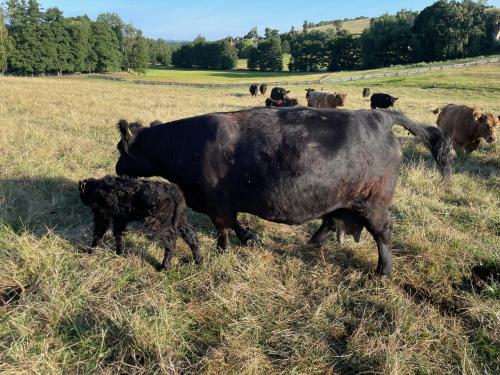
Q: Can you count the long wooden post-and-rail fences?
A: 1